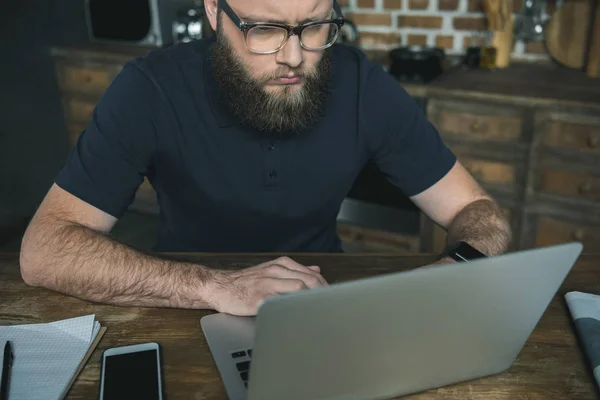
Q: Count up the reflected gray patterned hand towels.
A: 0